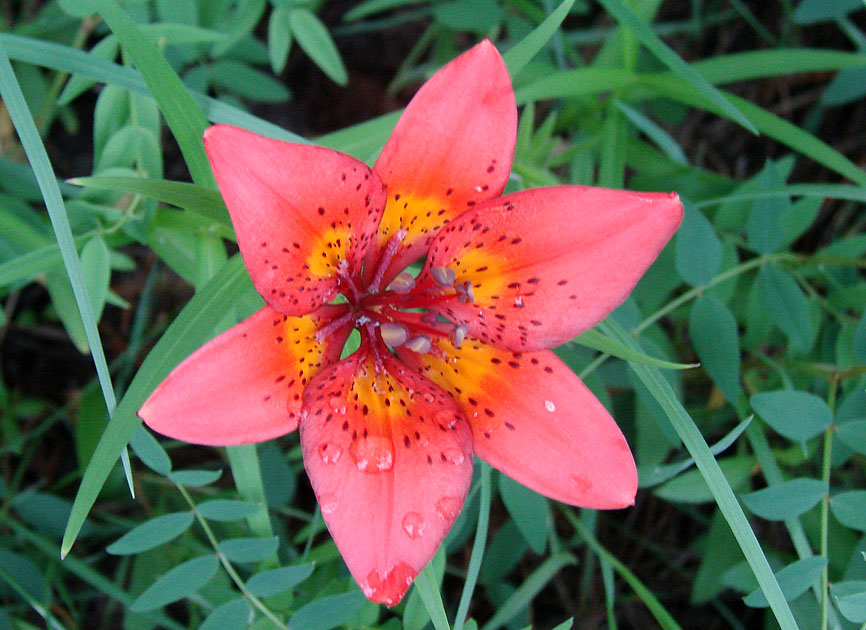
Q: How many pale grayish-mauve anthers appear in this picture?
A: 6